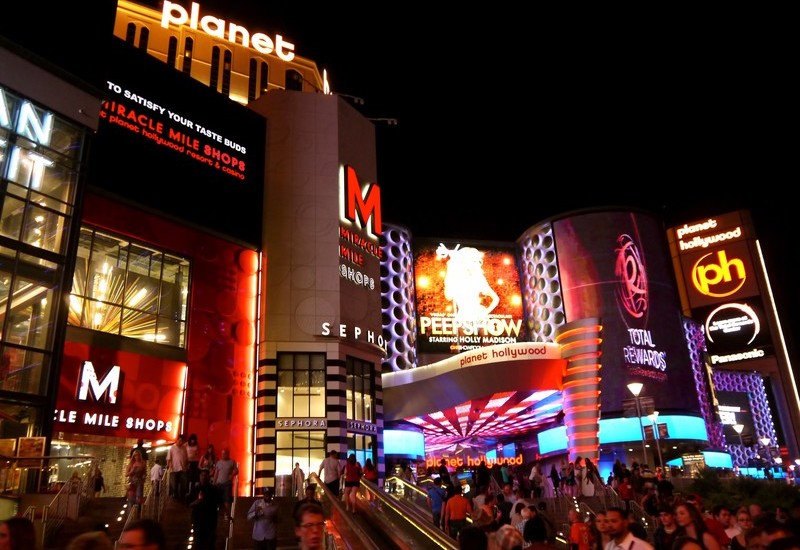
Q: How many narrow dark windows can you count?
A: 8